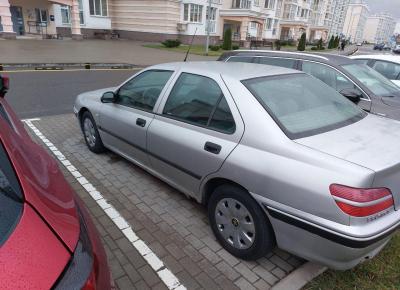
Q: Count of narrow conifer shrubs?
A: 5